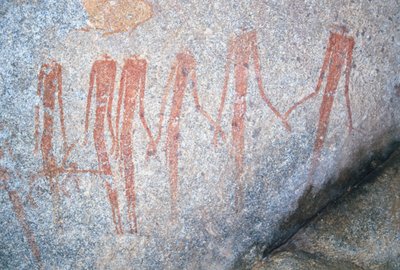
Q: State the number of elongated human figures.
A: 6